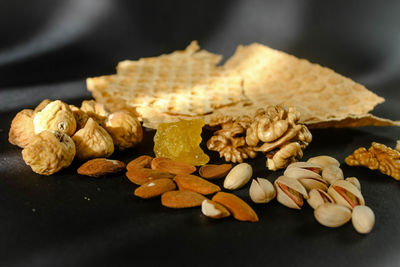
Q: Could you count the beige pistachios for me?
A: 12